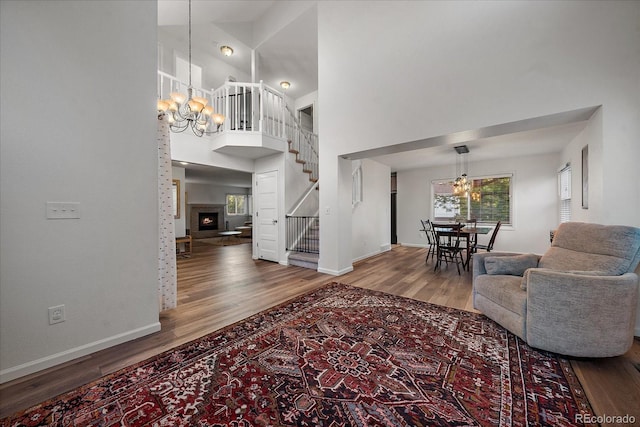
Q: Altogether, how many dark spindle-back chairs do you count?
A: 4